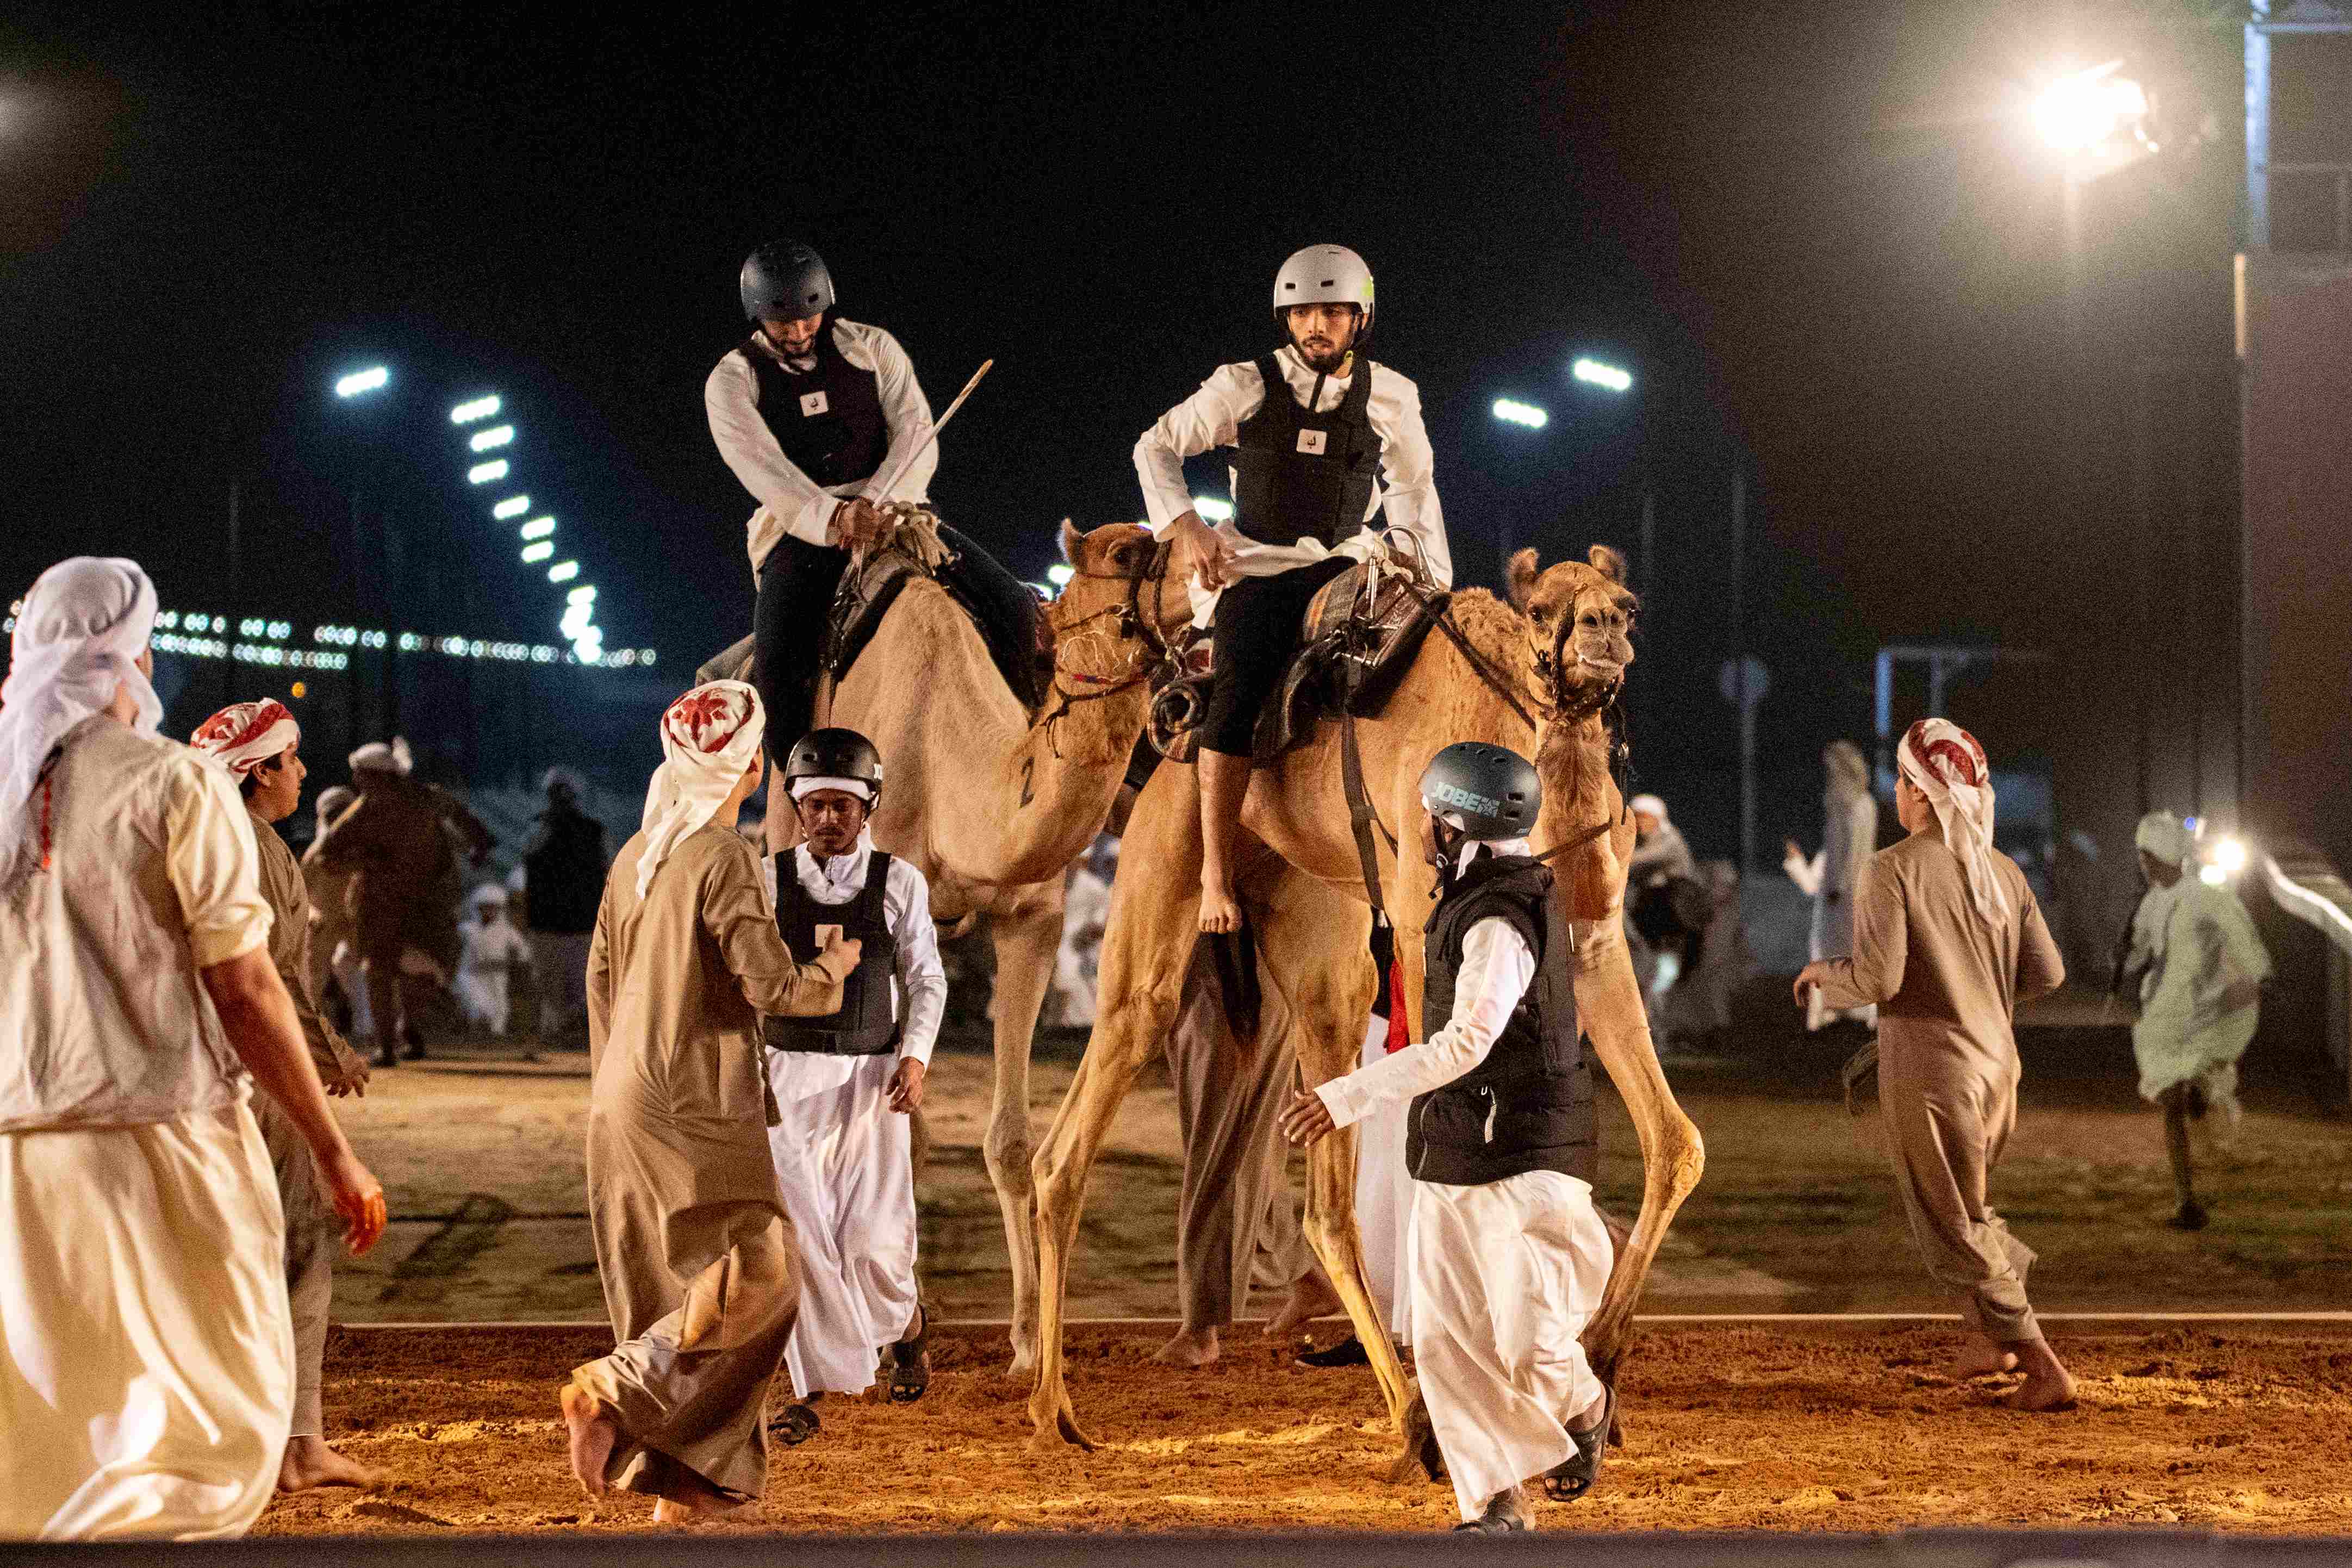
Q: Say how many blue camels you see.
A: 0